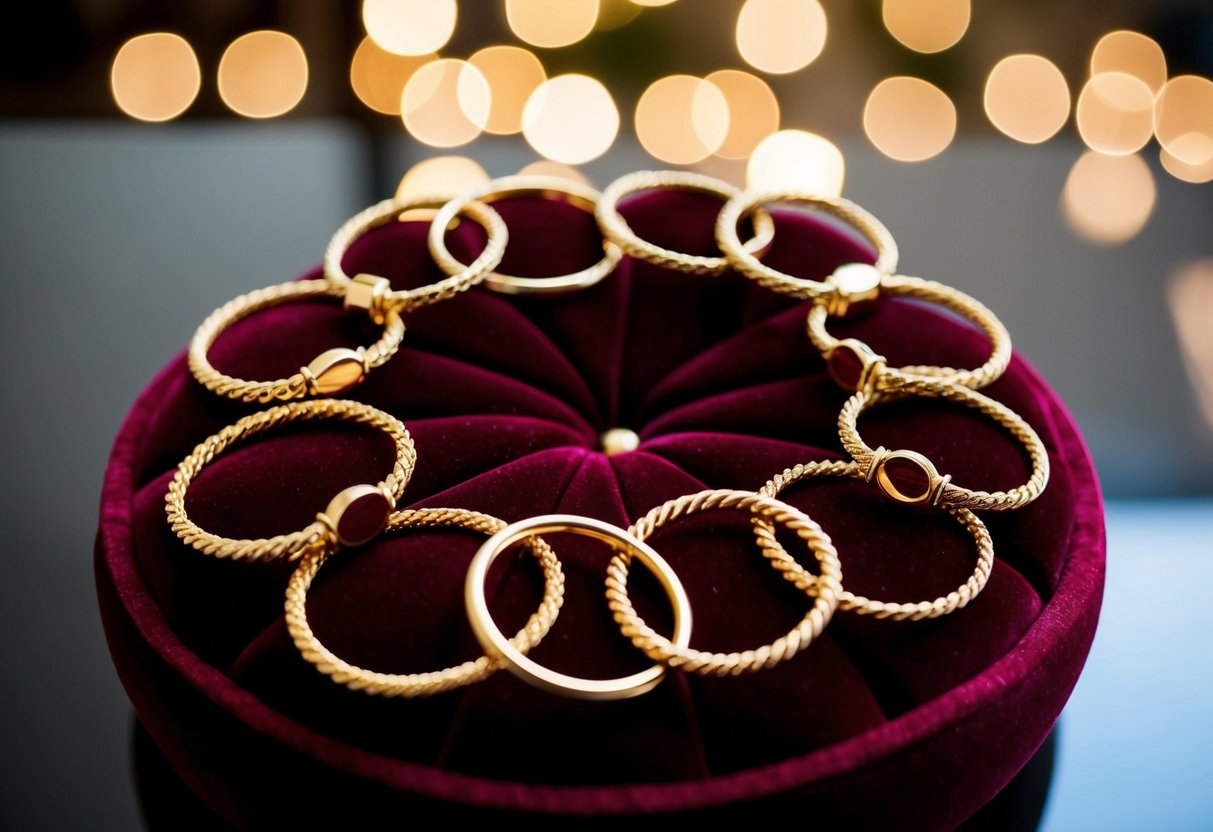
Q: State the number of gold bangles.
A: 12